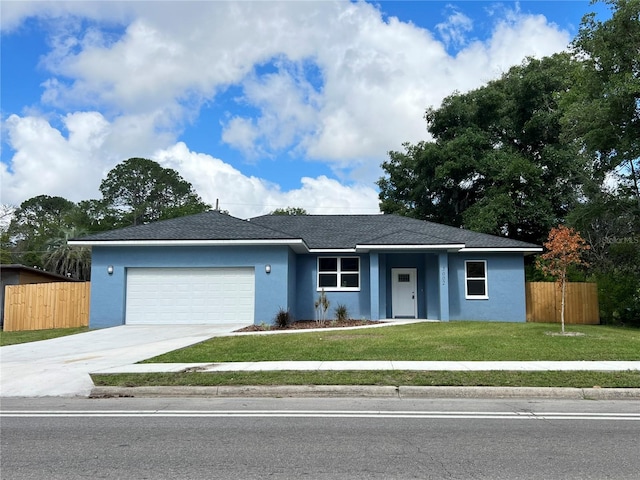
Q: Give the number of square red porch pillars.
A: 0